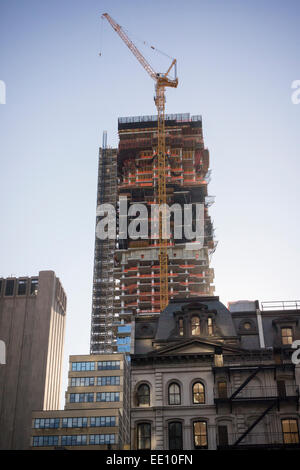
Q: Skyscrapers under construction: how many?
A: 1